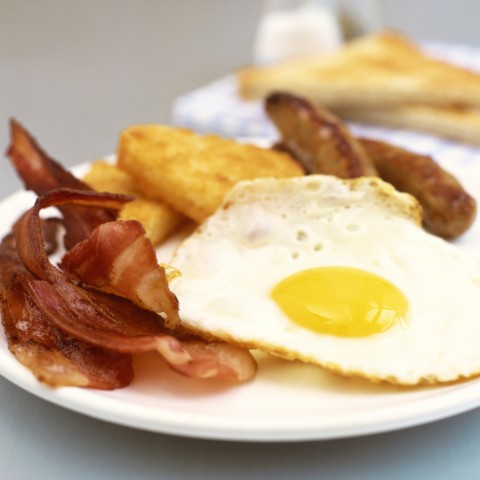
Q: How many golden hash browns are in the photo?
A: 2